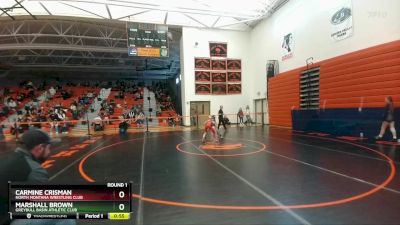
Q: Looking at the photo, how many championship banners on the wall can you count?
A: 10